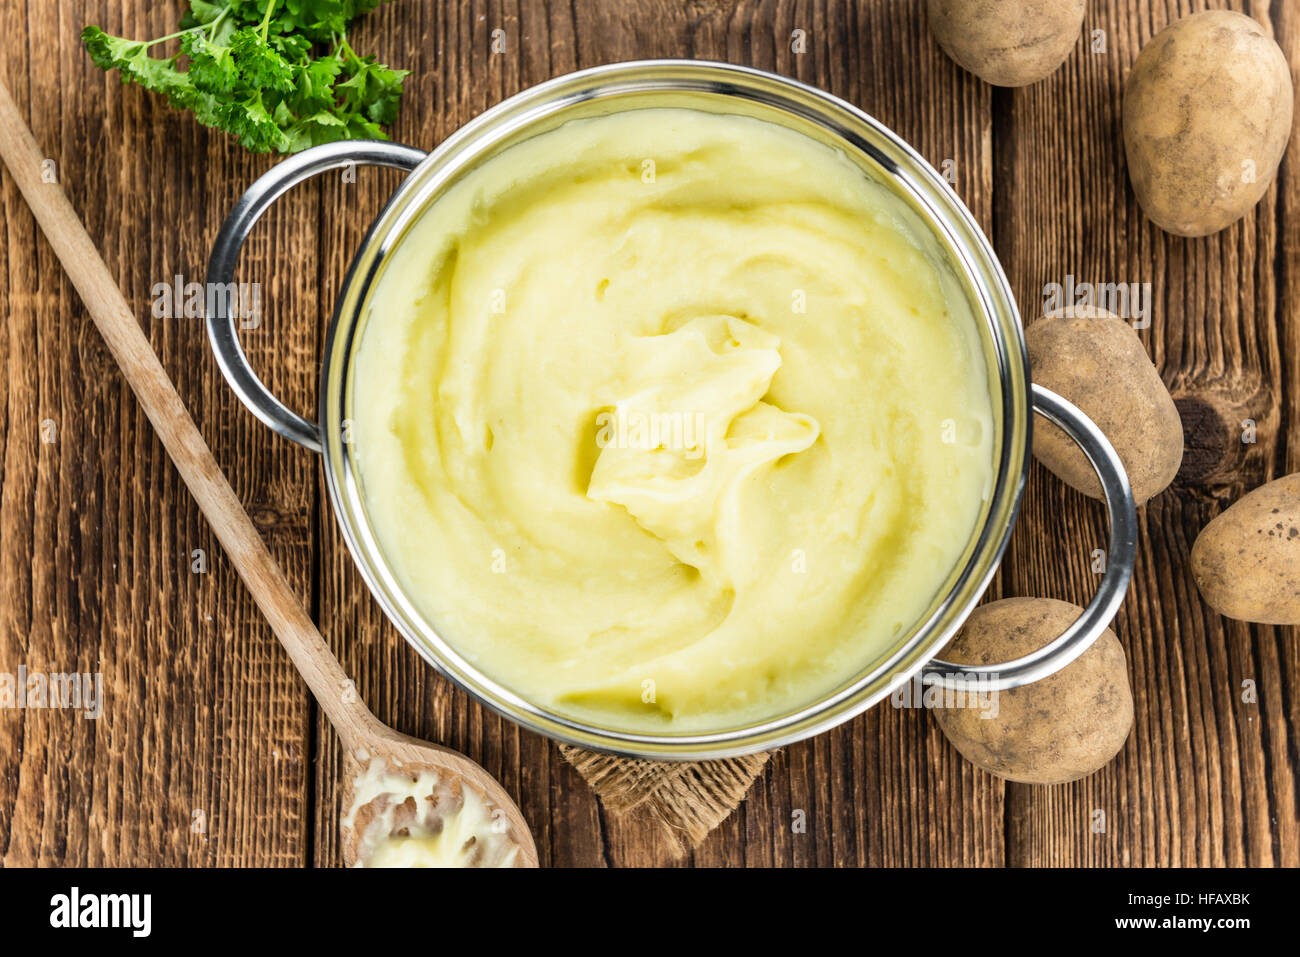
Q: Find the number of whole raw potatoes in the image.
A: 5